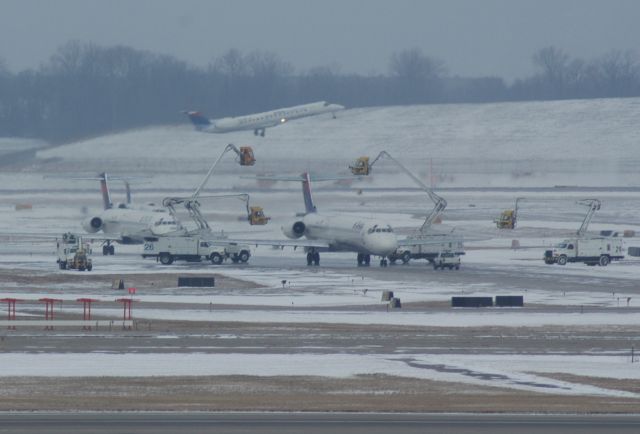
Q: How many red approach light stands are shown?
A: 4